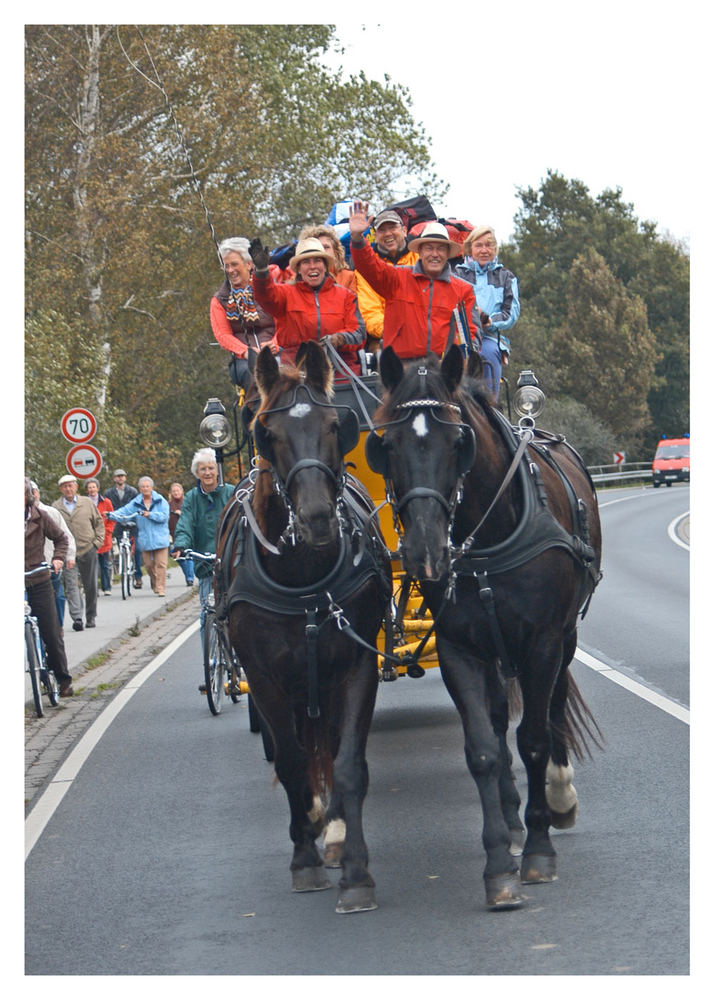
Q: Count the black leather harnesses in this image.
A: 2